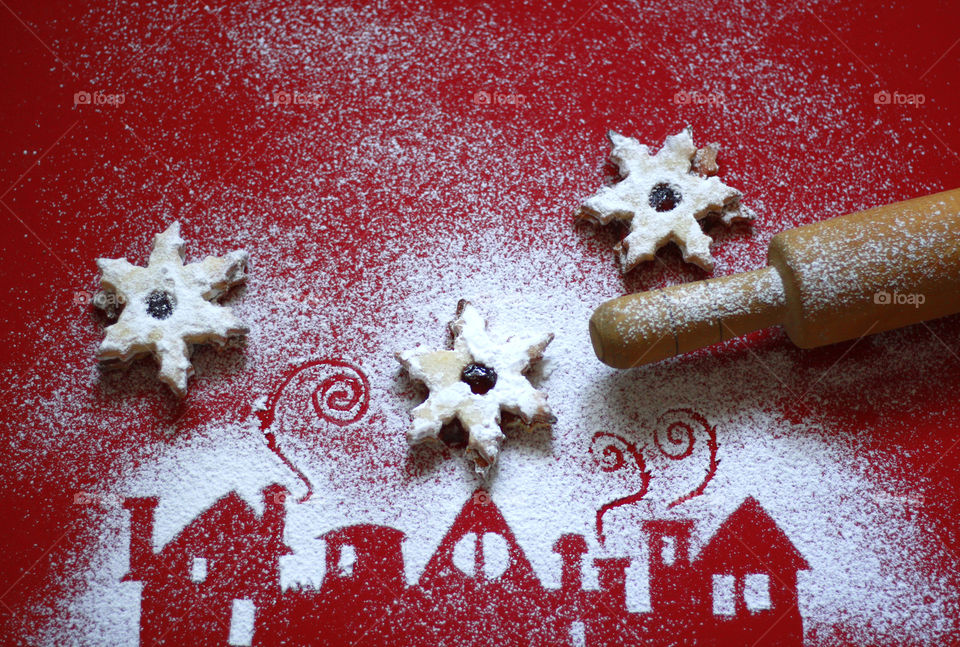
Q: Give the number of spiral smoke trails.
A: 3